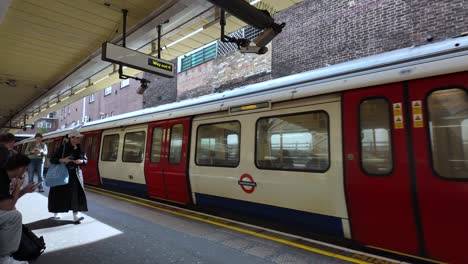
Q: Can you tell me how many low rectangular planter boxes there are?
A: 0